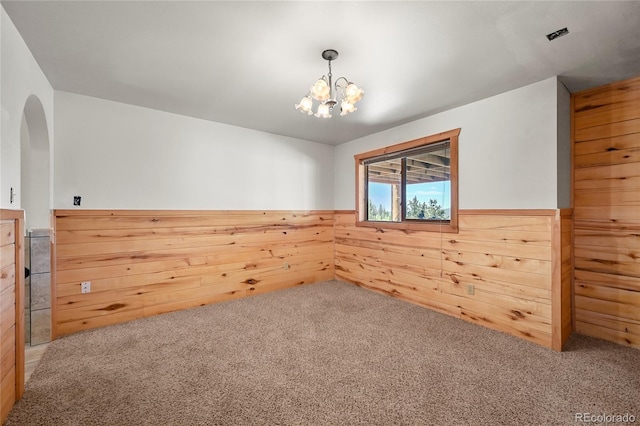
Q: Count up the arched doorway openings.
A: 1